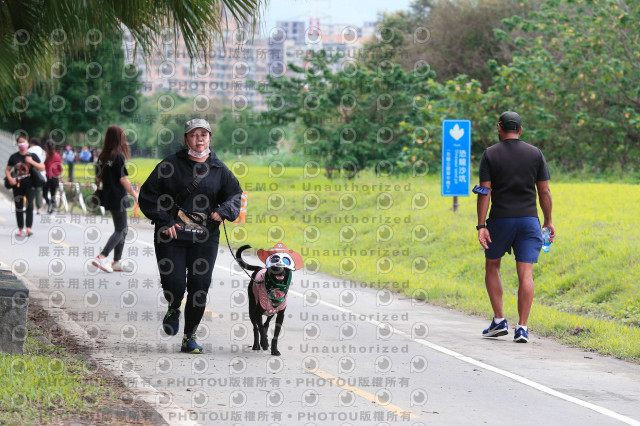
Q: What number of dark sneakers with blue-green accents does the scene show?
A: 2